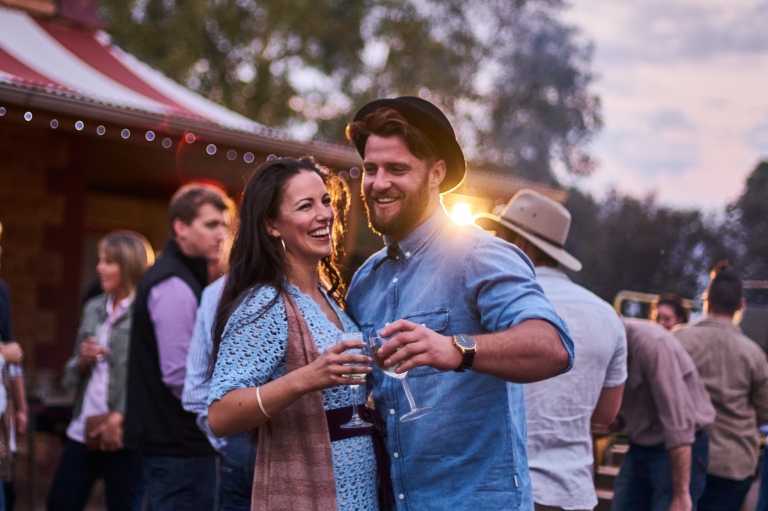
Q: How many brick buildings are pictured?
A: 1